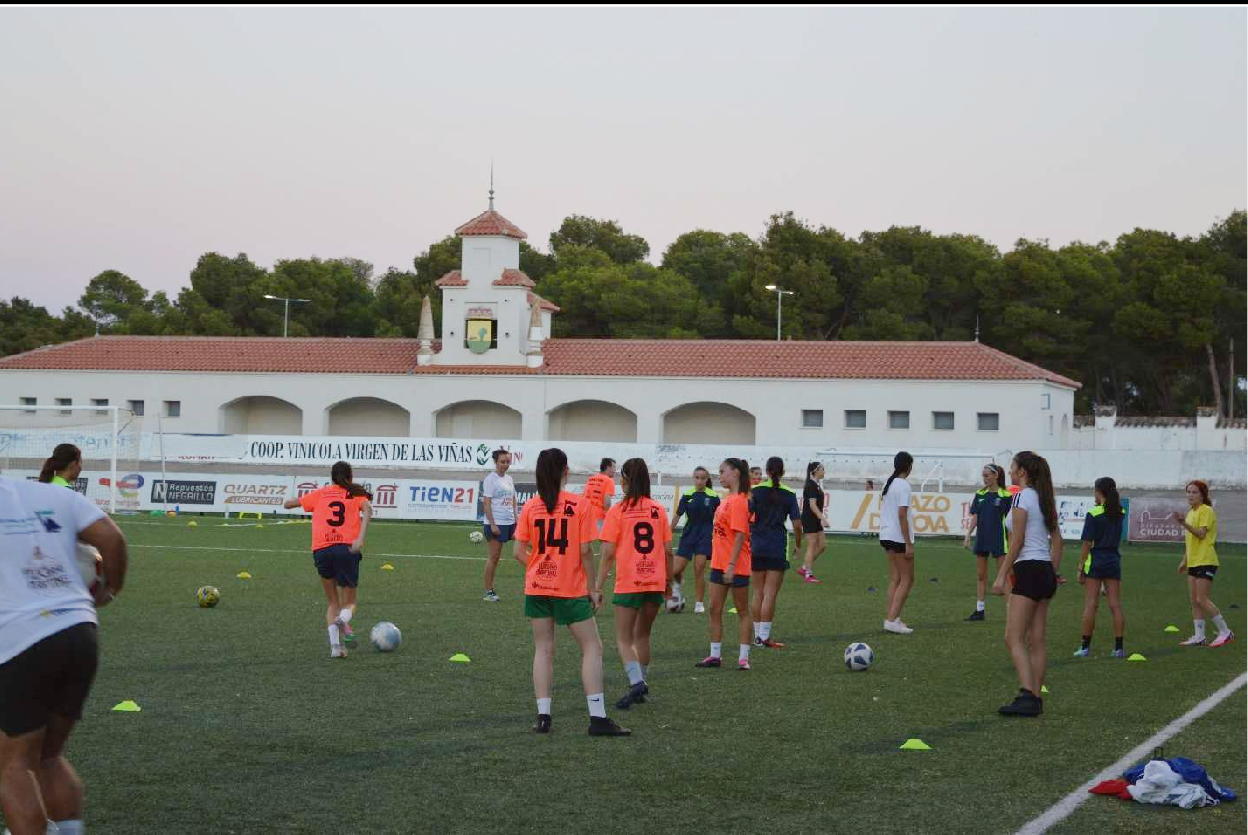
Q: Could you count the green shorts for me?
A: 2